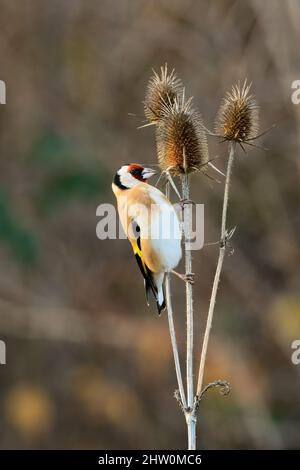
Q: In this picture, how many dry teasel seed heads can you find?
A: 3